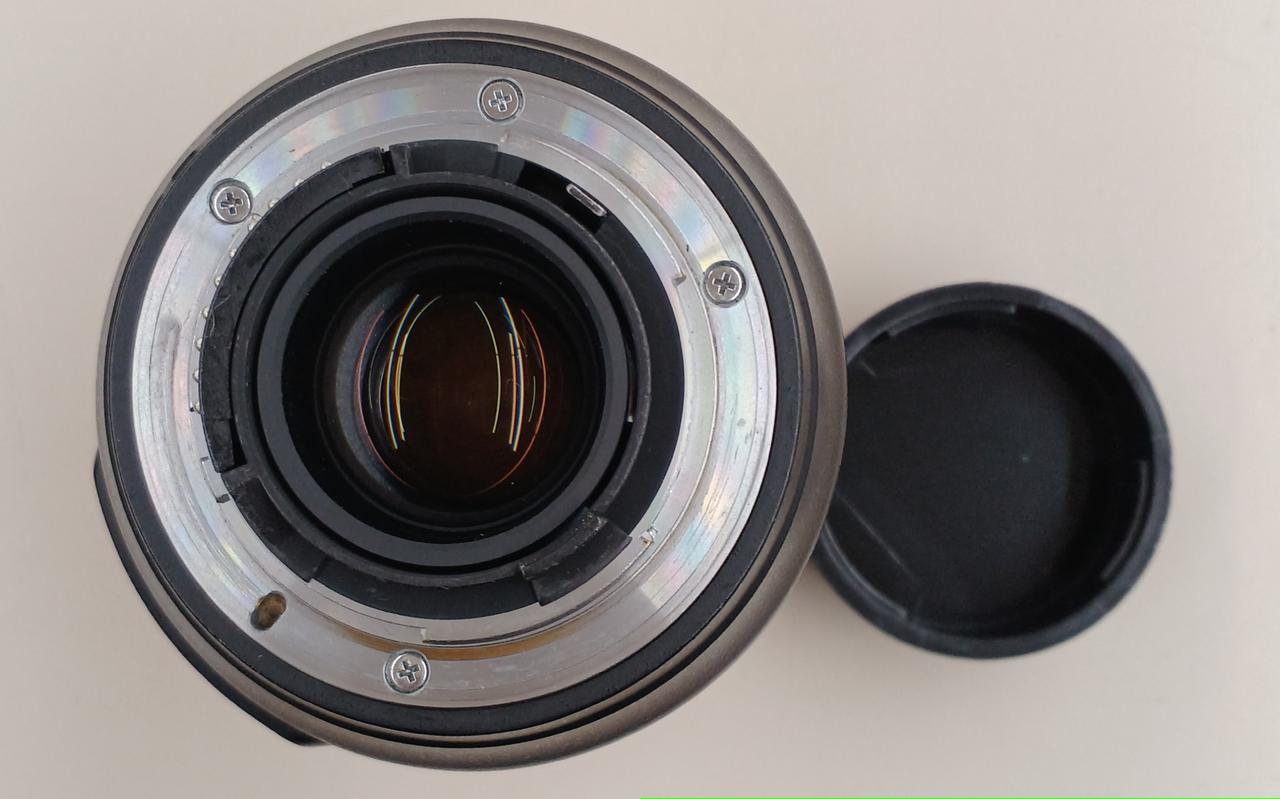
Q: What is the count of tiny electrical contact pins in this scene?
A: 10